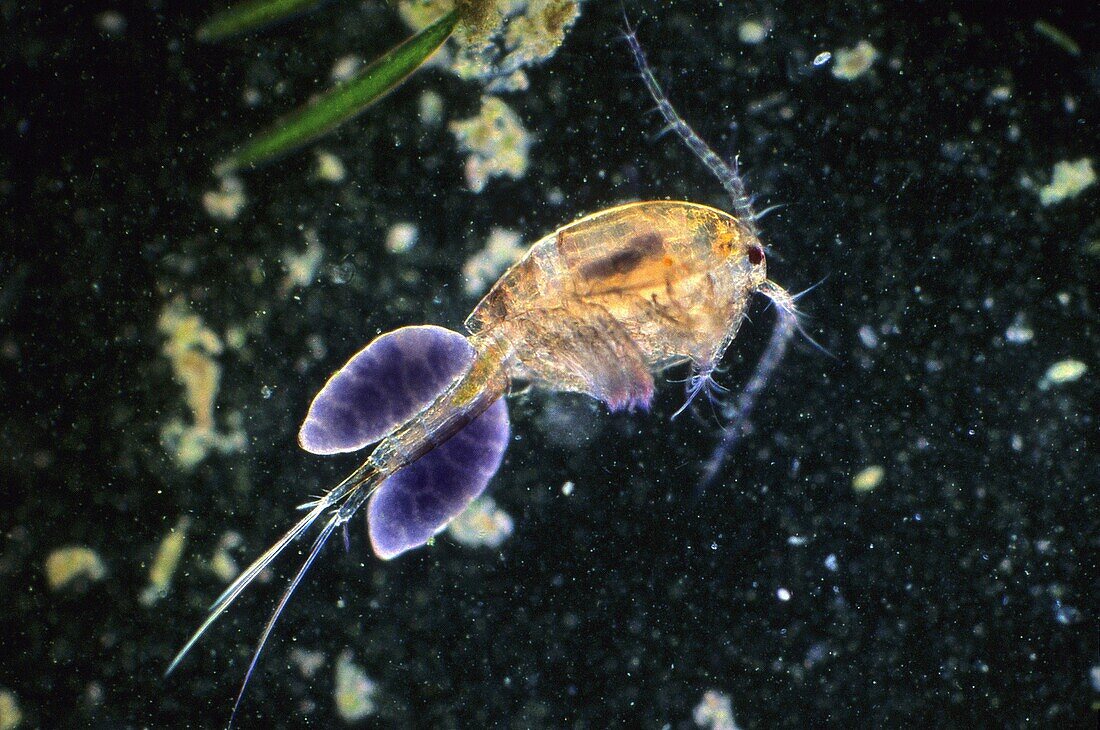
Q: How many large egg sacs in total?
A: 2